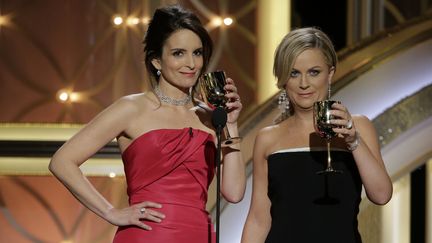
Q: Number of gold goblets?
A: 2